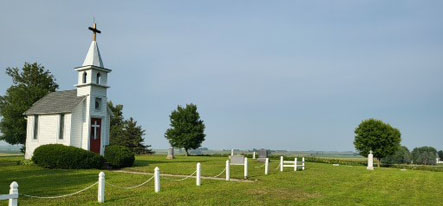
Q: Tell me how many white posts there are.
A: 10